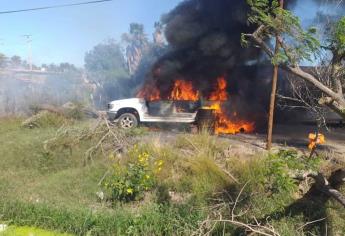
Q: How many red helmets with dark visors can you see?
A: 0